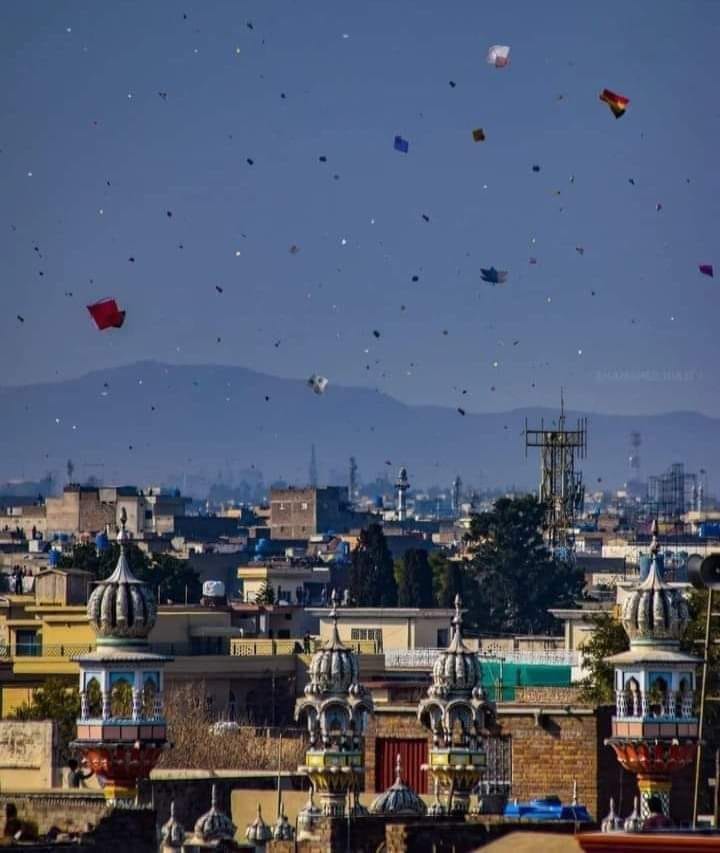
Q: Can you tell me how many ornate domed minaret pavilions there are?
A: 4